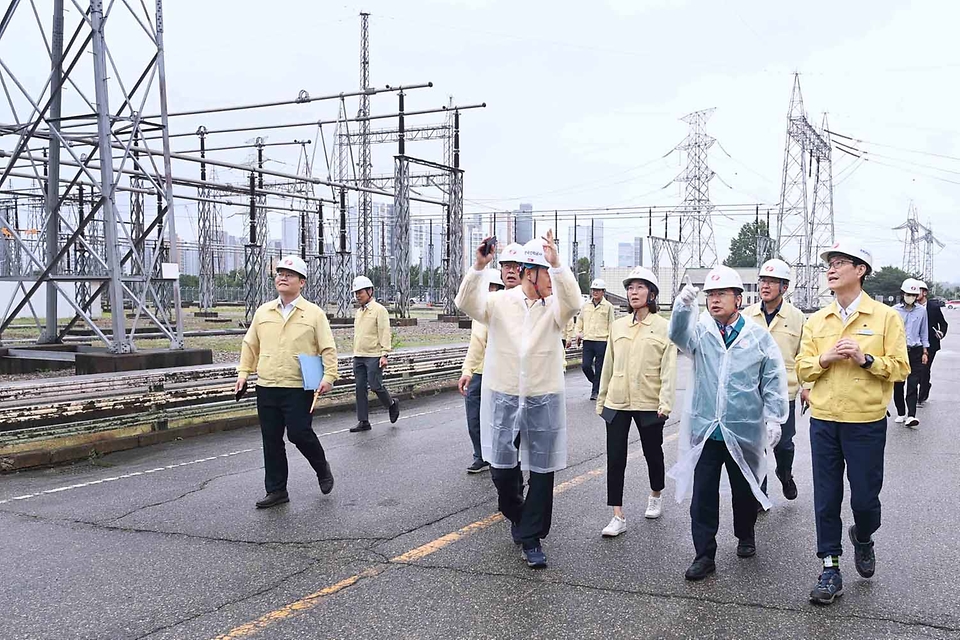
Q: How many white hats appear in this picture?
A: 12